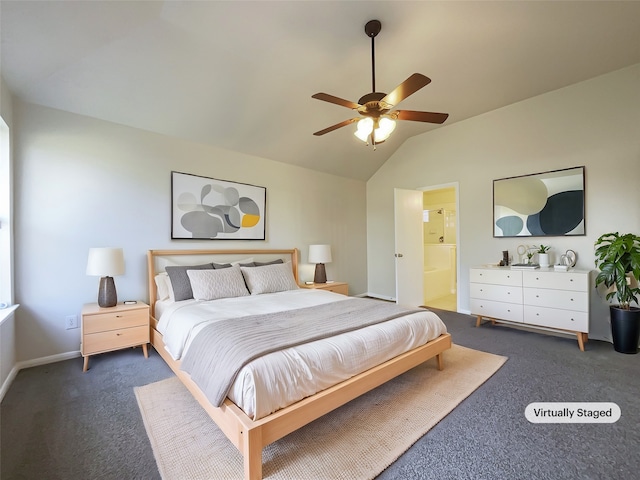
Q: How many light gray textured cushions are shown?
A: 2